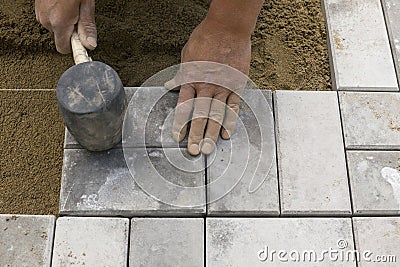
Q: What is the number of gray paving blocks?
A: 13